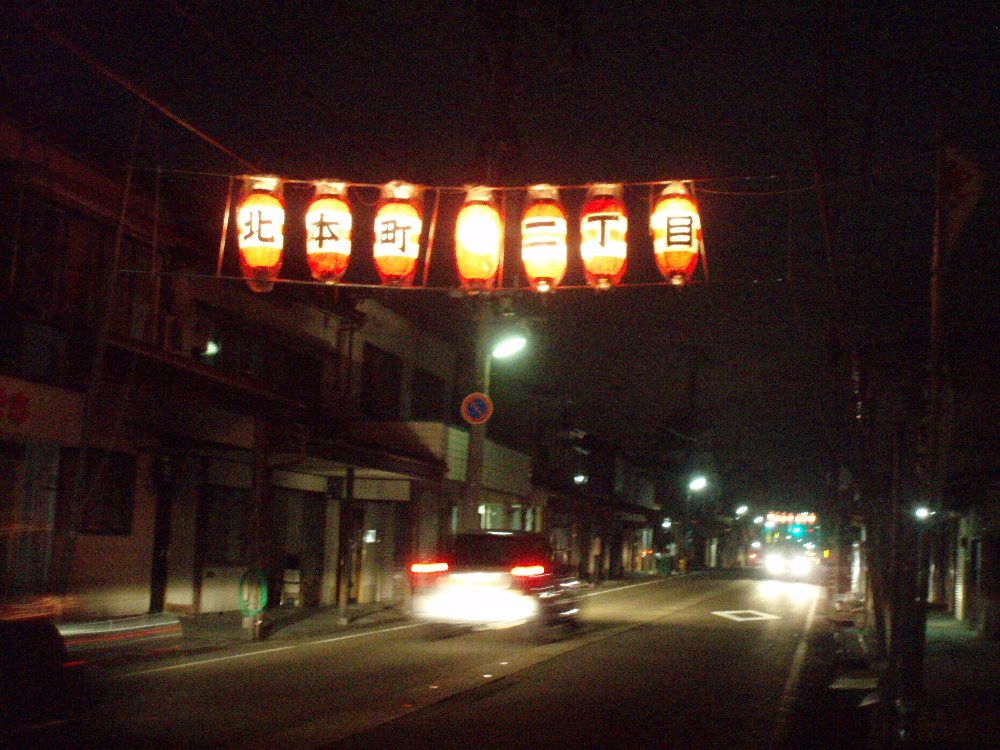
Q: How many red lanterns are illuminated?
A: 7